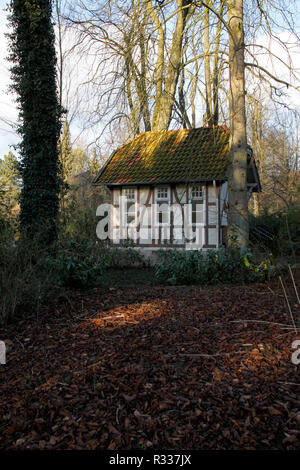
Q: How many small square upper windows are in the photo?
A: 3